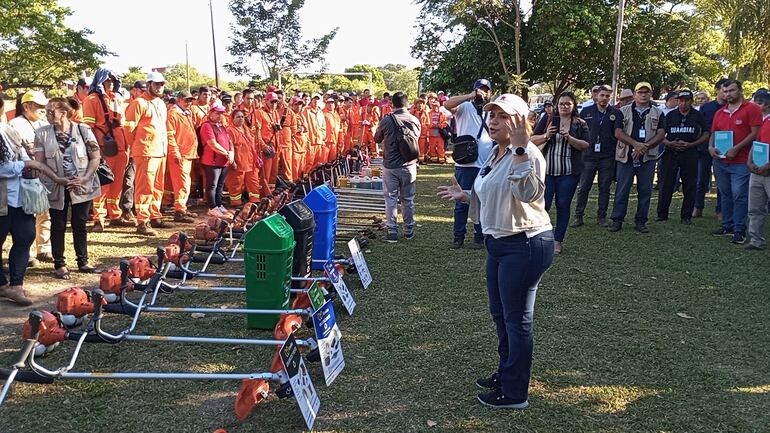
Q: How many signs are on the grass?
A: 5